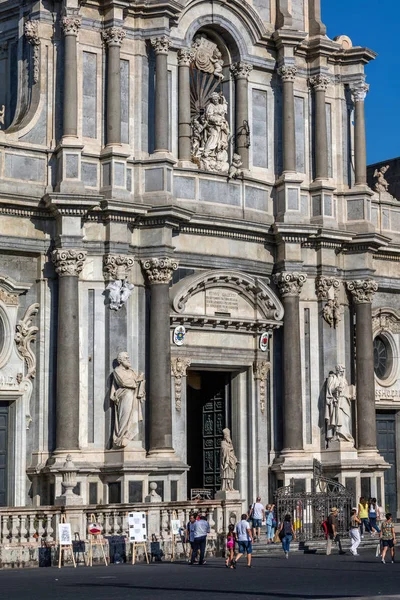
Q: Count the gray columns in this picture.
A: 12